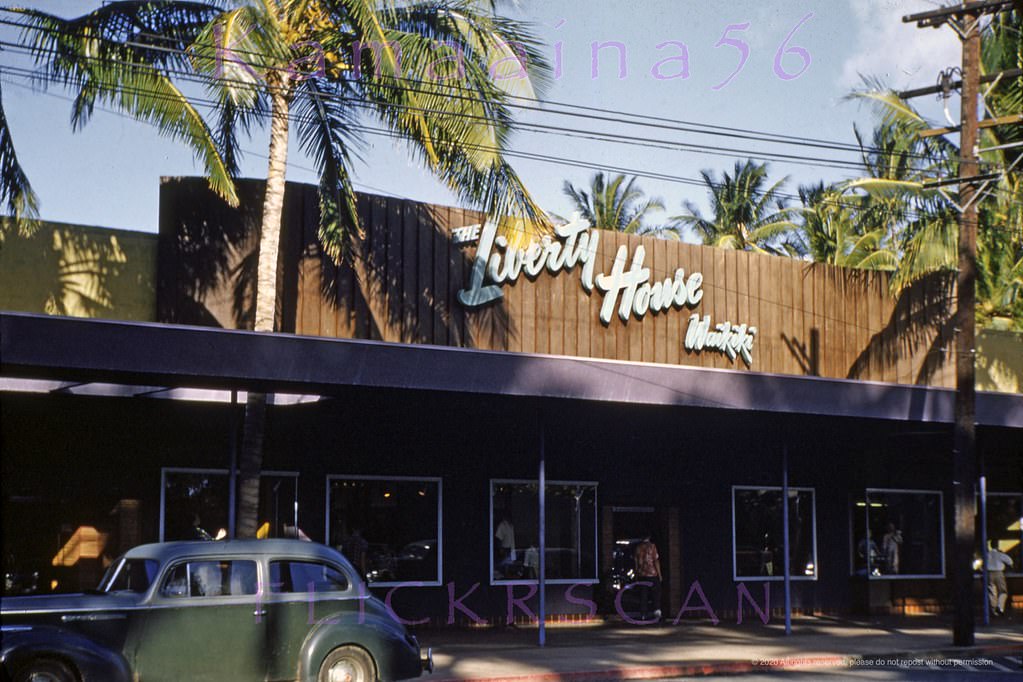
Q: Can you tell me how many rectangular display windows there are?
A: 6